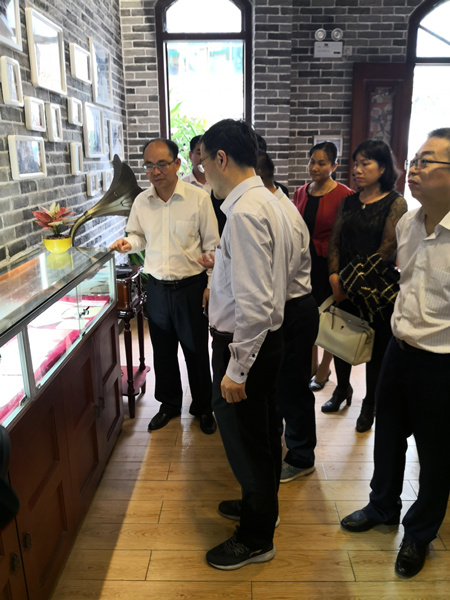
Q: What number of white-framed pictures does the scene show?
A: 14